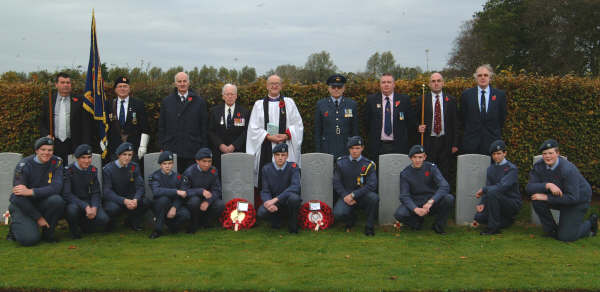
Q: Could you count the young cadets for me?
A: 10